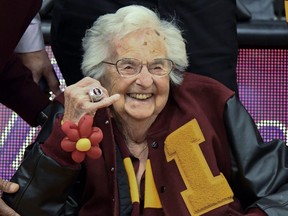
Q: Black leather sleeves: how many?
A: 2